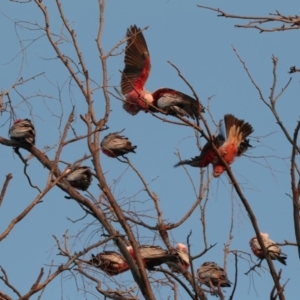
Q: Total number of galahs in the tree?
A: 11